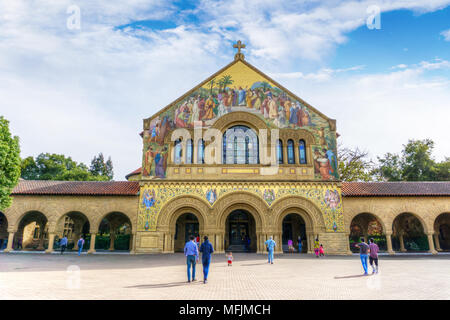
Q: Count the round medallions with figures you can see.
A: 4